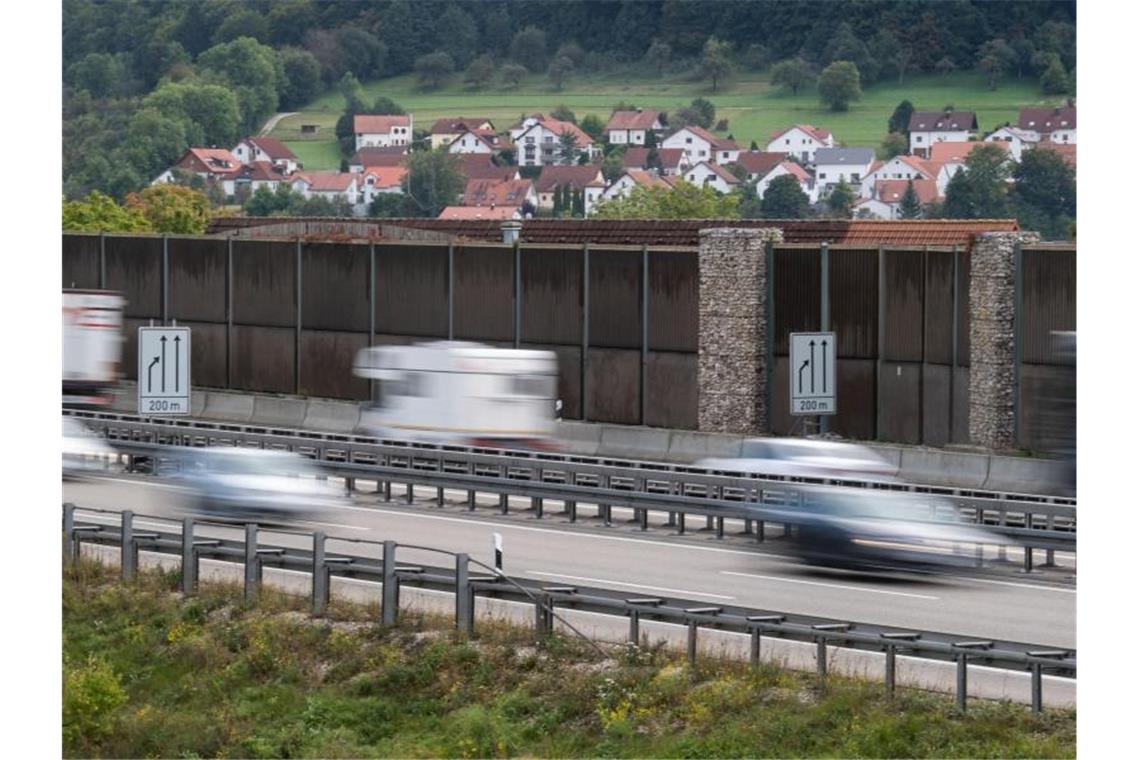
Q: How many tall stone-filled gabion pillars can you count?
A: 2